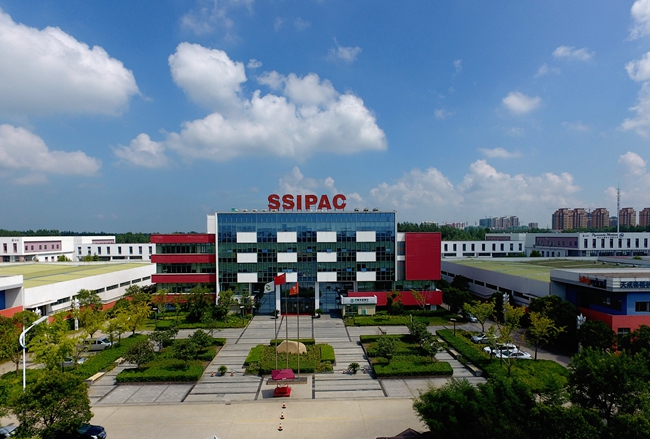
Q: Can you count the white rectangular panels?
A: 12